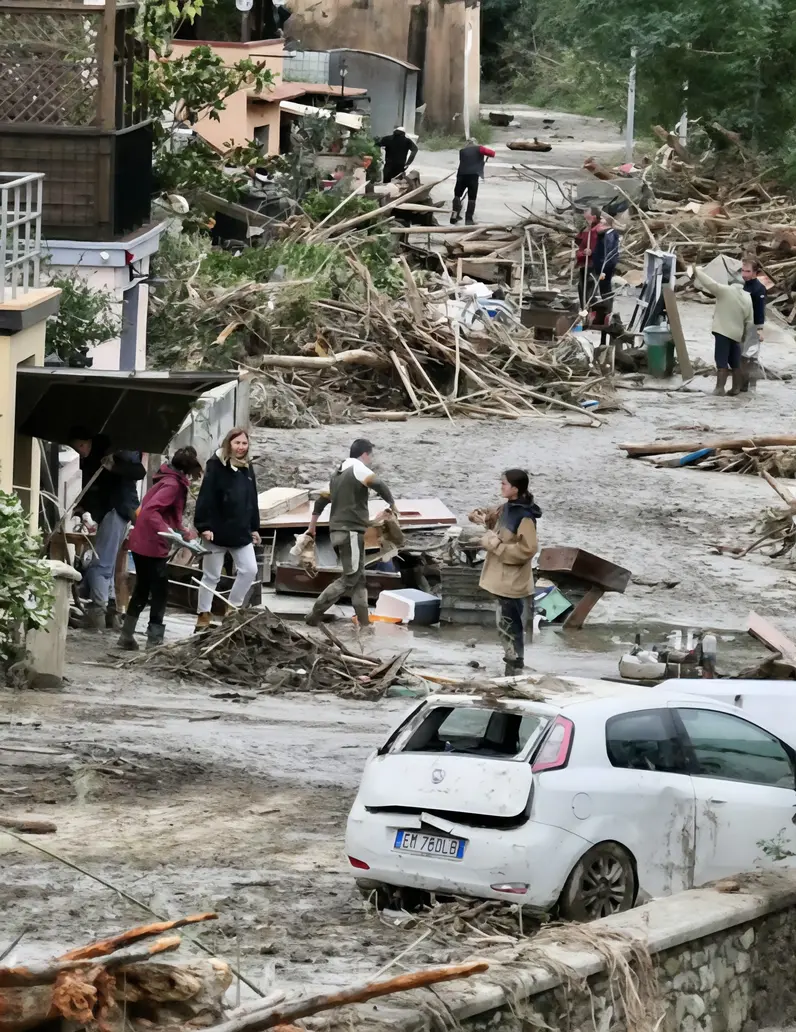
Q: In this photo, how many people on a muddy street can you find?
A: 12